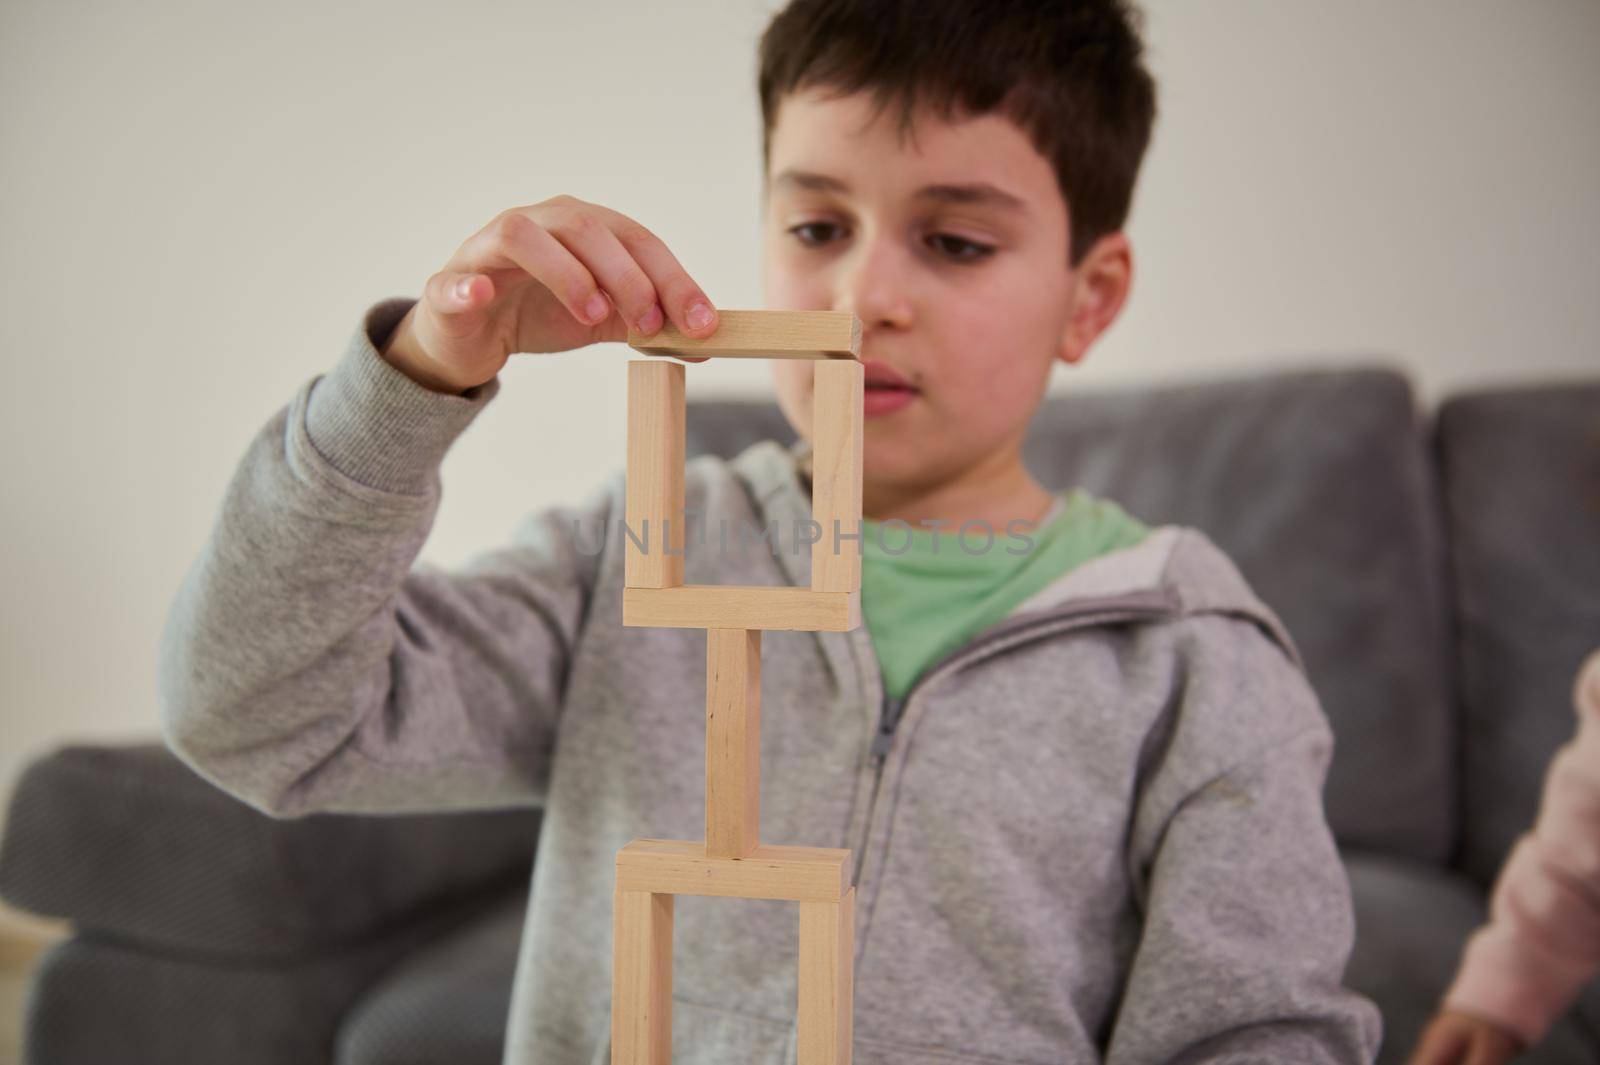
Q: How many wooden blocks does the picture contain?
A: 8